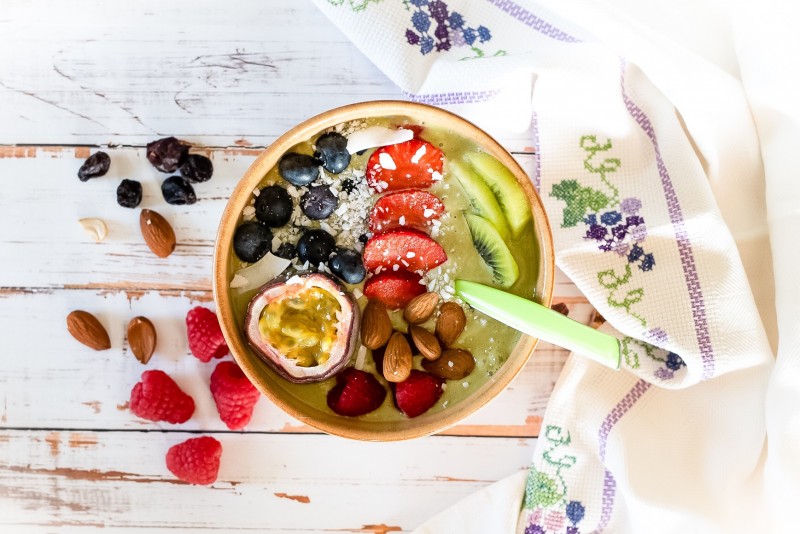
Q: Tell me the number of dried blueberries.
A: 5